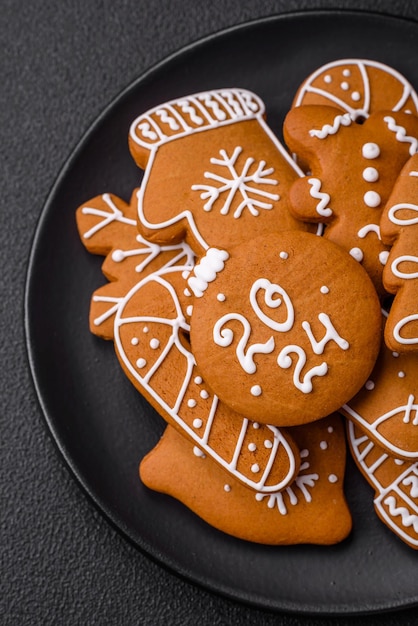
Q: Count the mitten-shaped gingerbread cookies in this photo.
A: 1